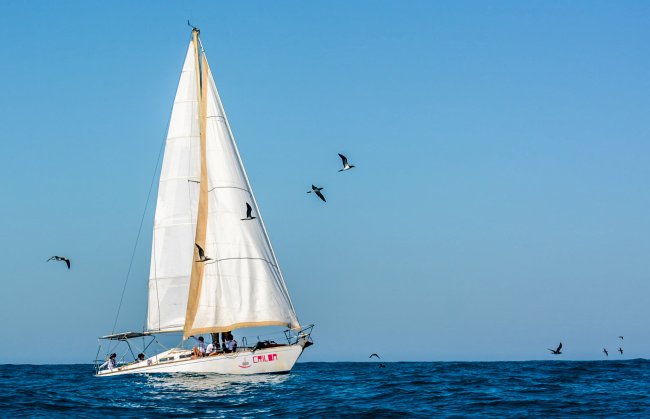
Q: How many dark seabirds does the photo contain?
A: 11